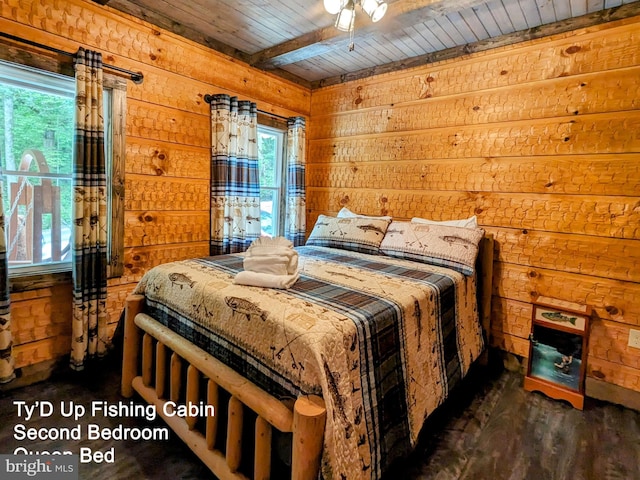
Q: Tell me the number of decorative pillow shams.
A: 2